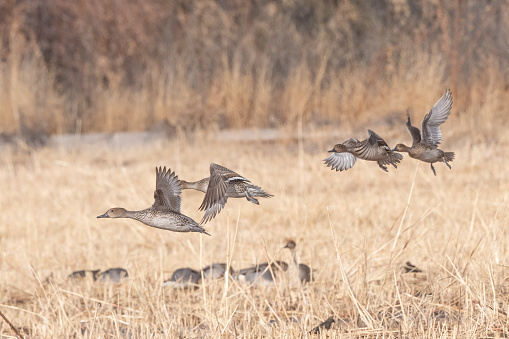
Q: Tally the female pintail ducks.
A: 4